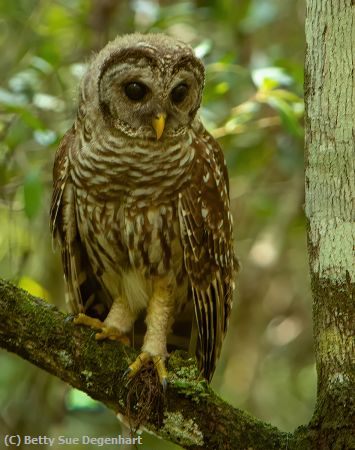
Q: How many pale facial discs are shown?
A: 2